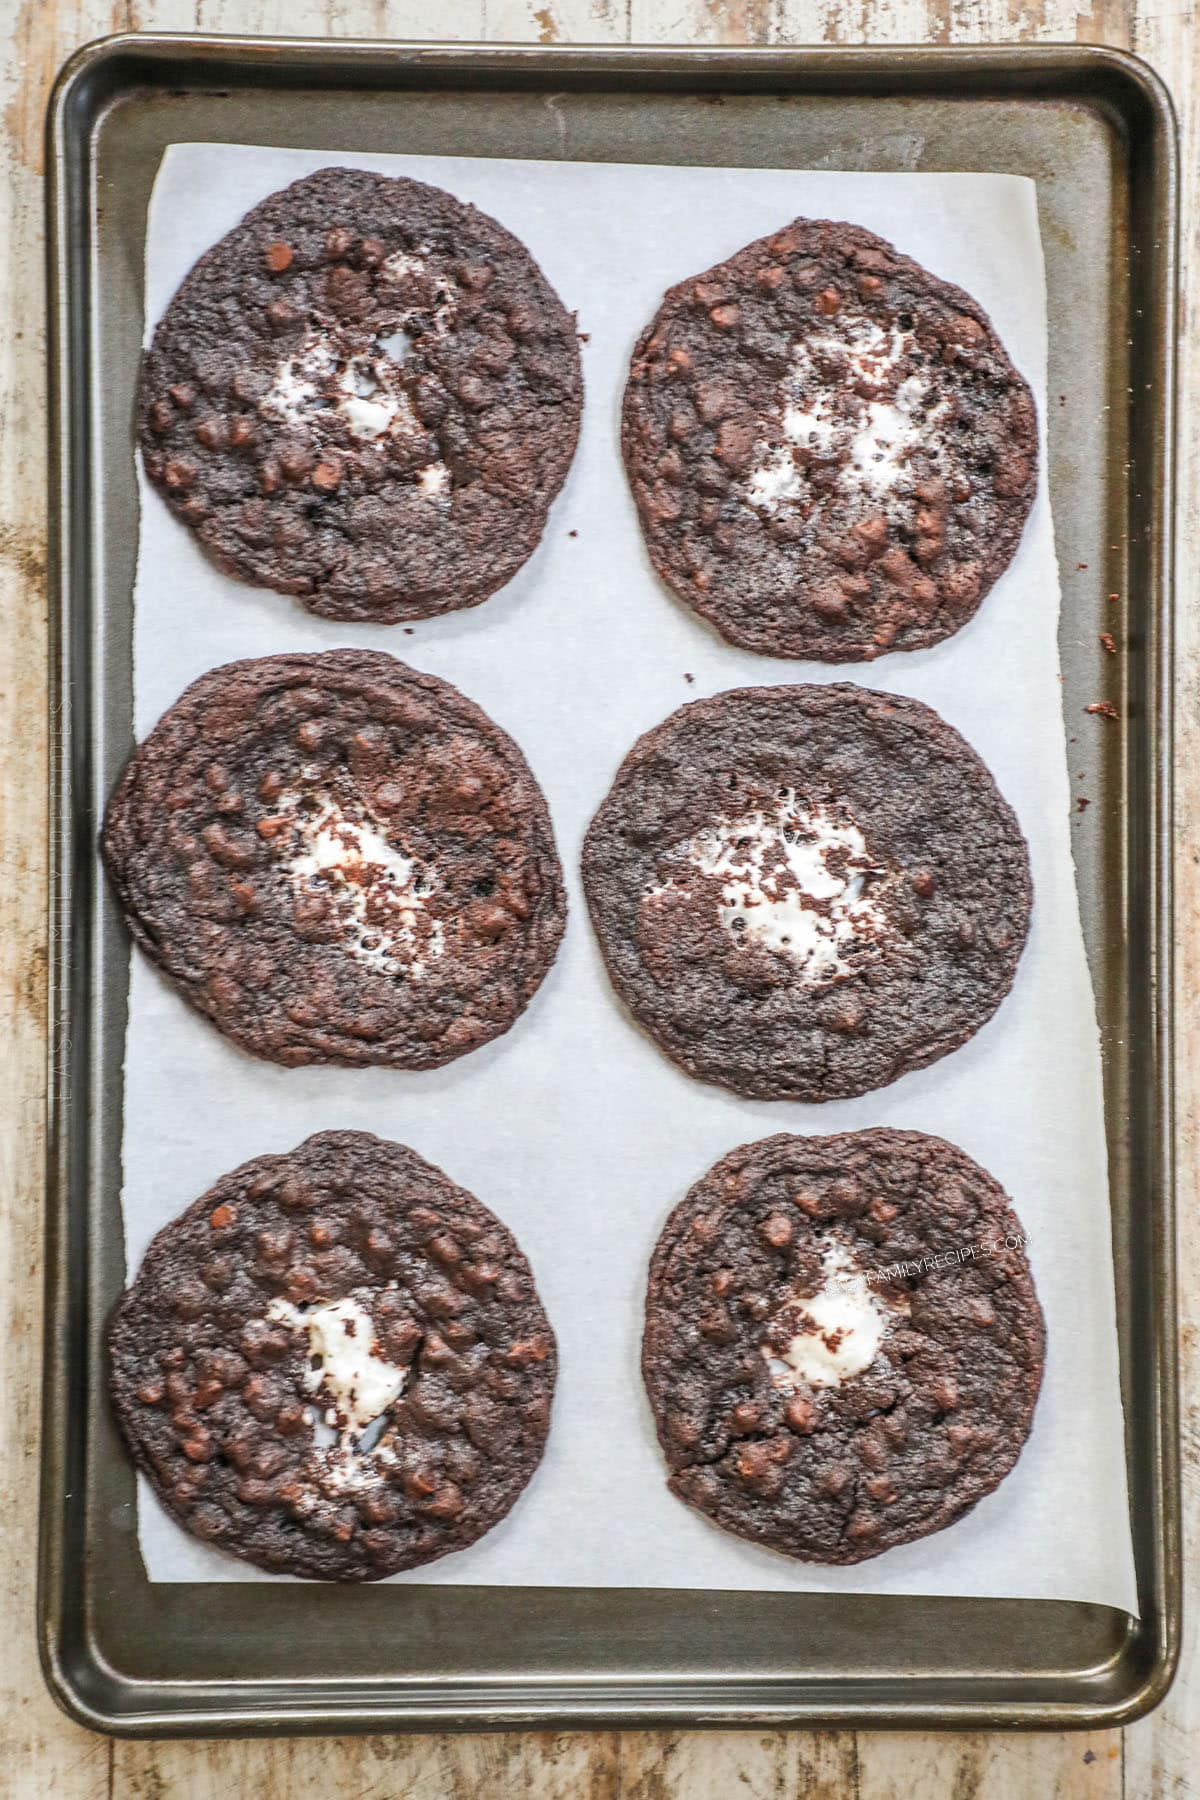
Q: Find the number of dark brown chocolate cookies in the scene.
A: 6